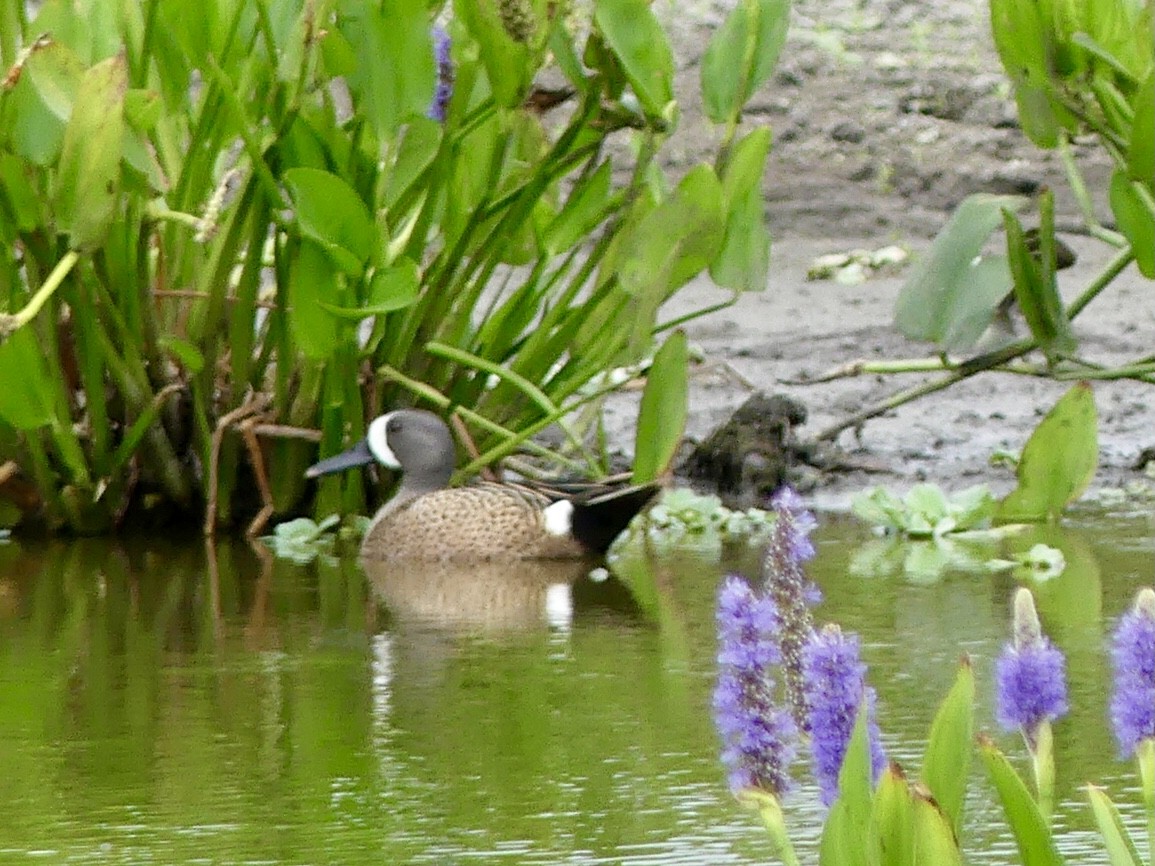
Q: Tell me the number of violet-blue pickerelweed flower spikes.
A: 6